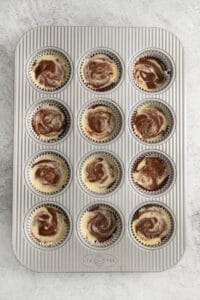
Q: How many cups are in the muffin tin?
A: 12